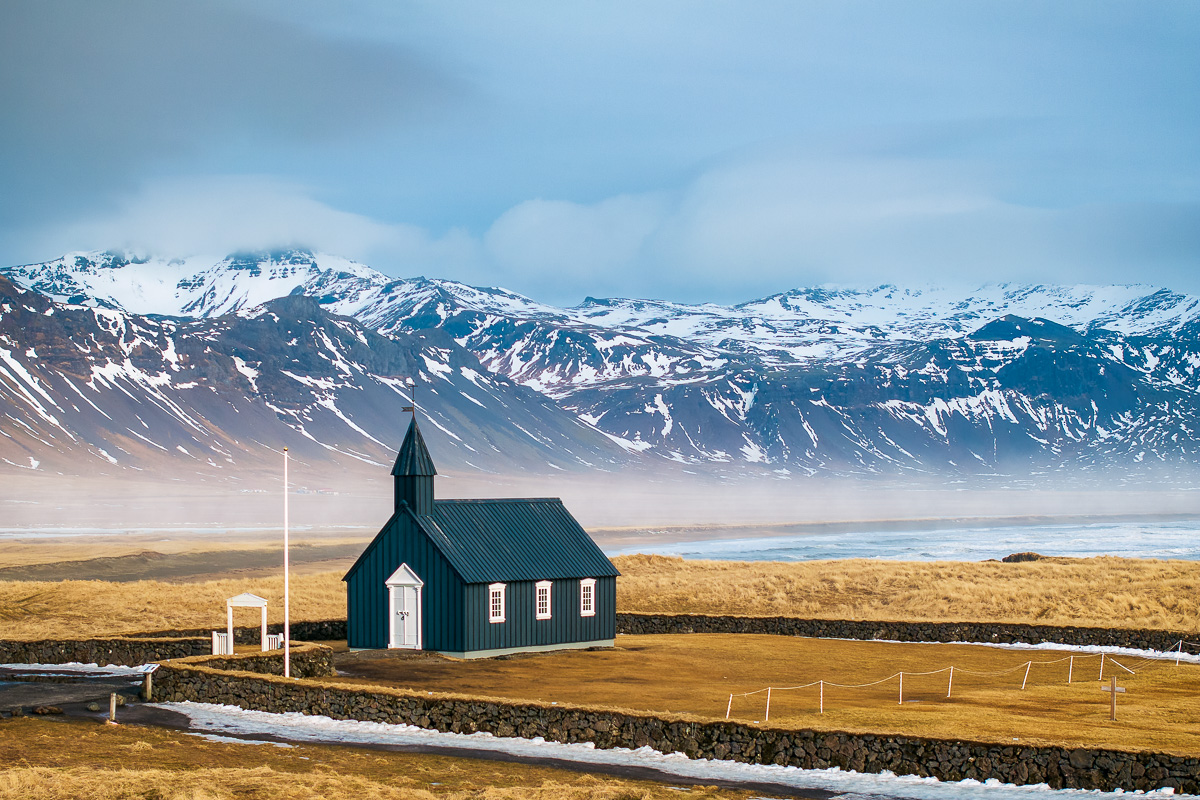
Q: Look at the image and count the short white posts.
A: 10